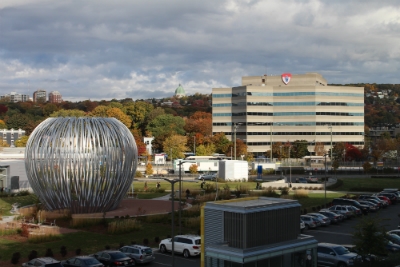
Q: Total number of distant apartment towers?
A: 3